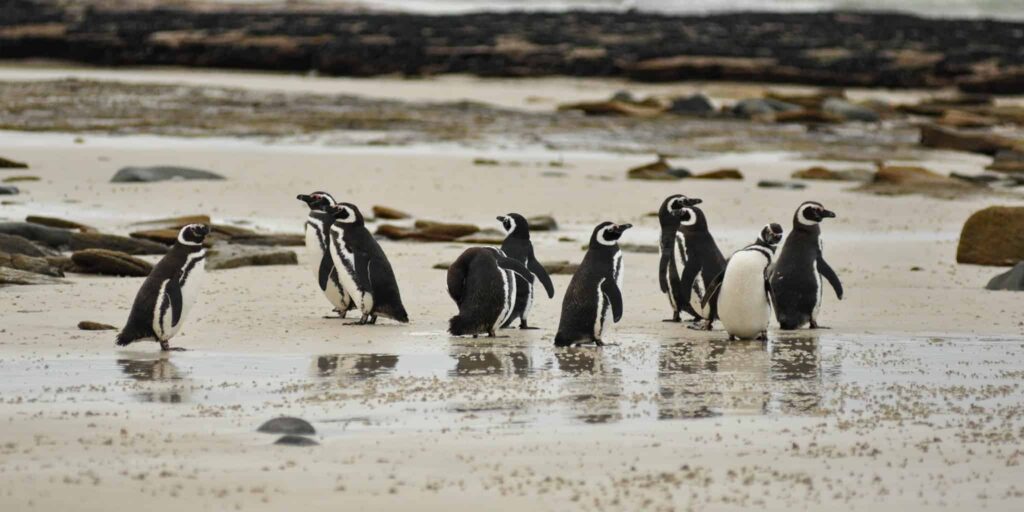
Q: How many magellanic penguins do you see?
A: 10